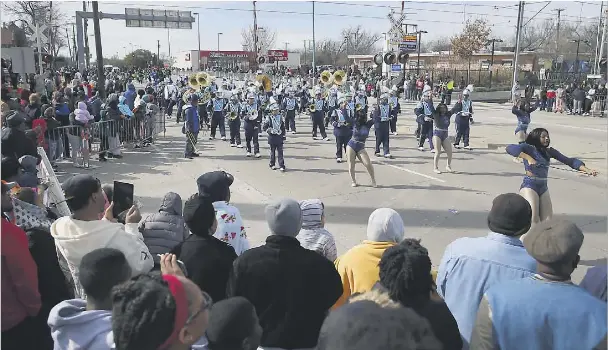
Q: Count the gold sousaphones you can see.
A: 5